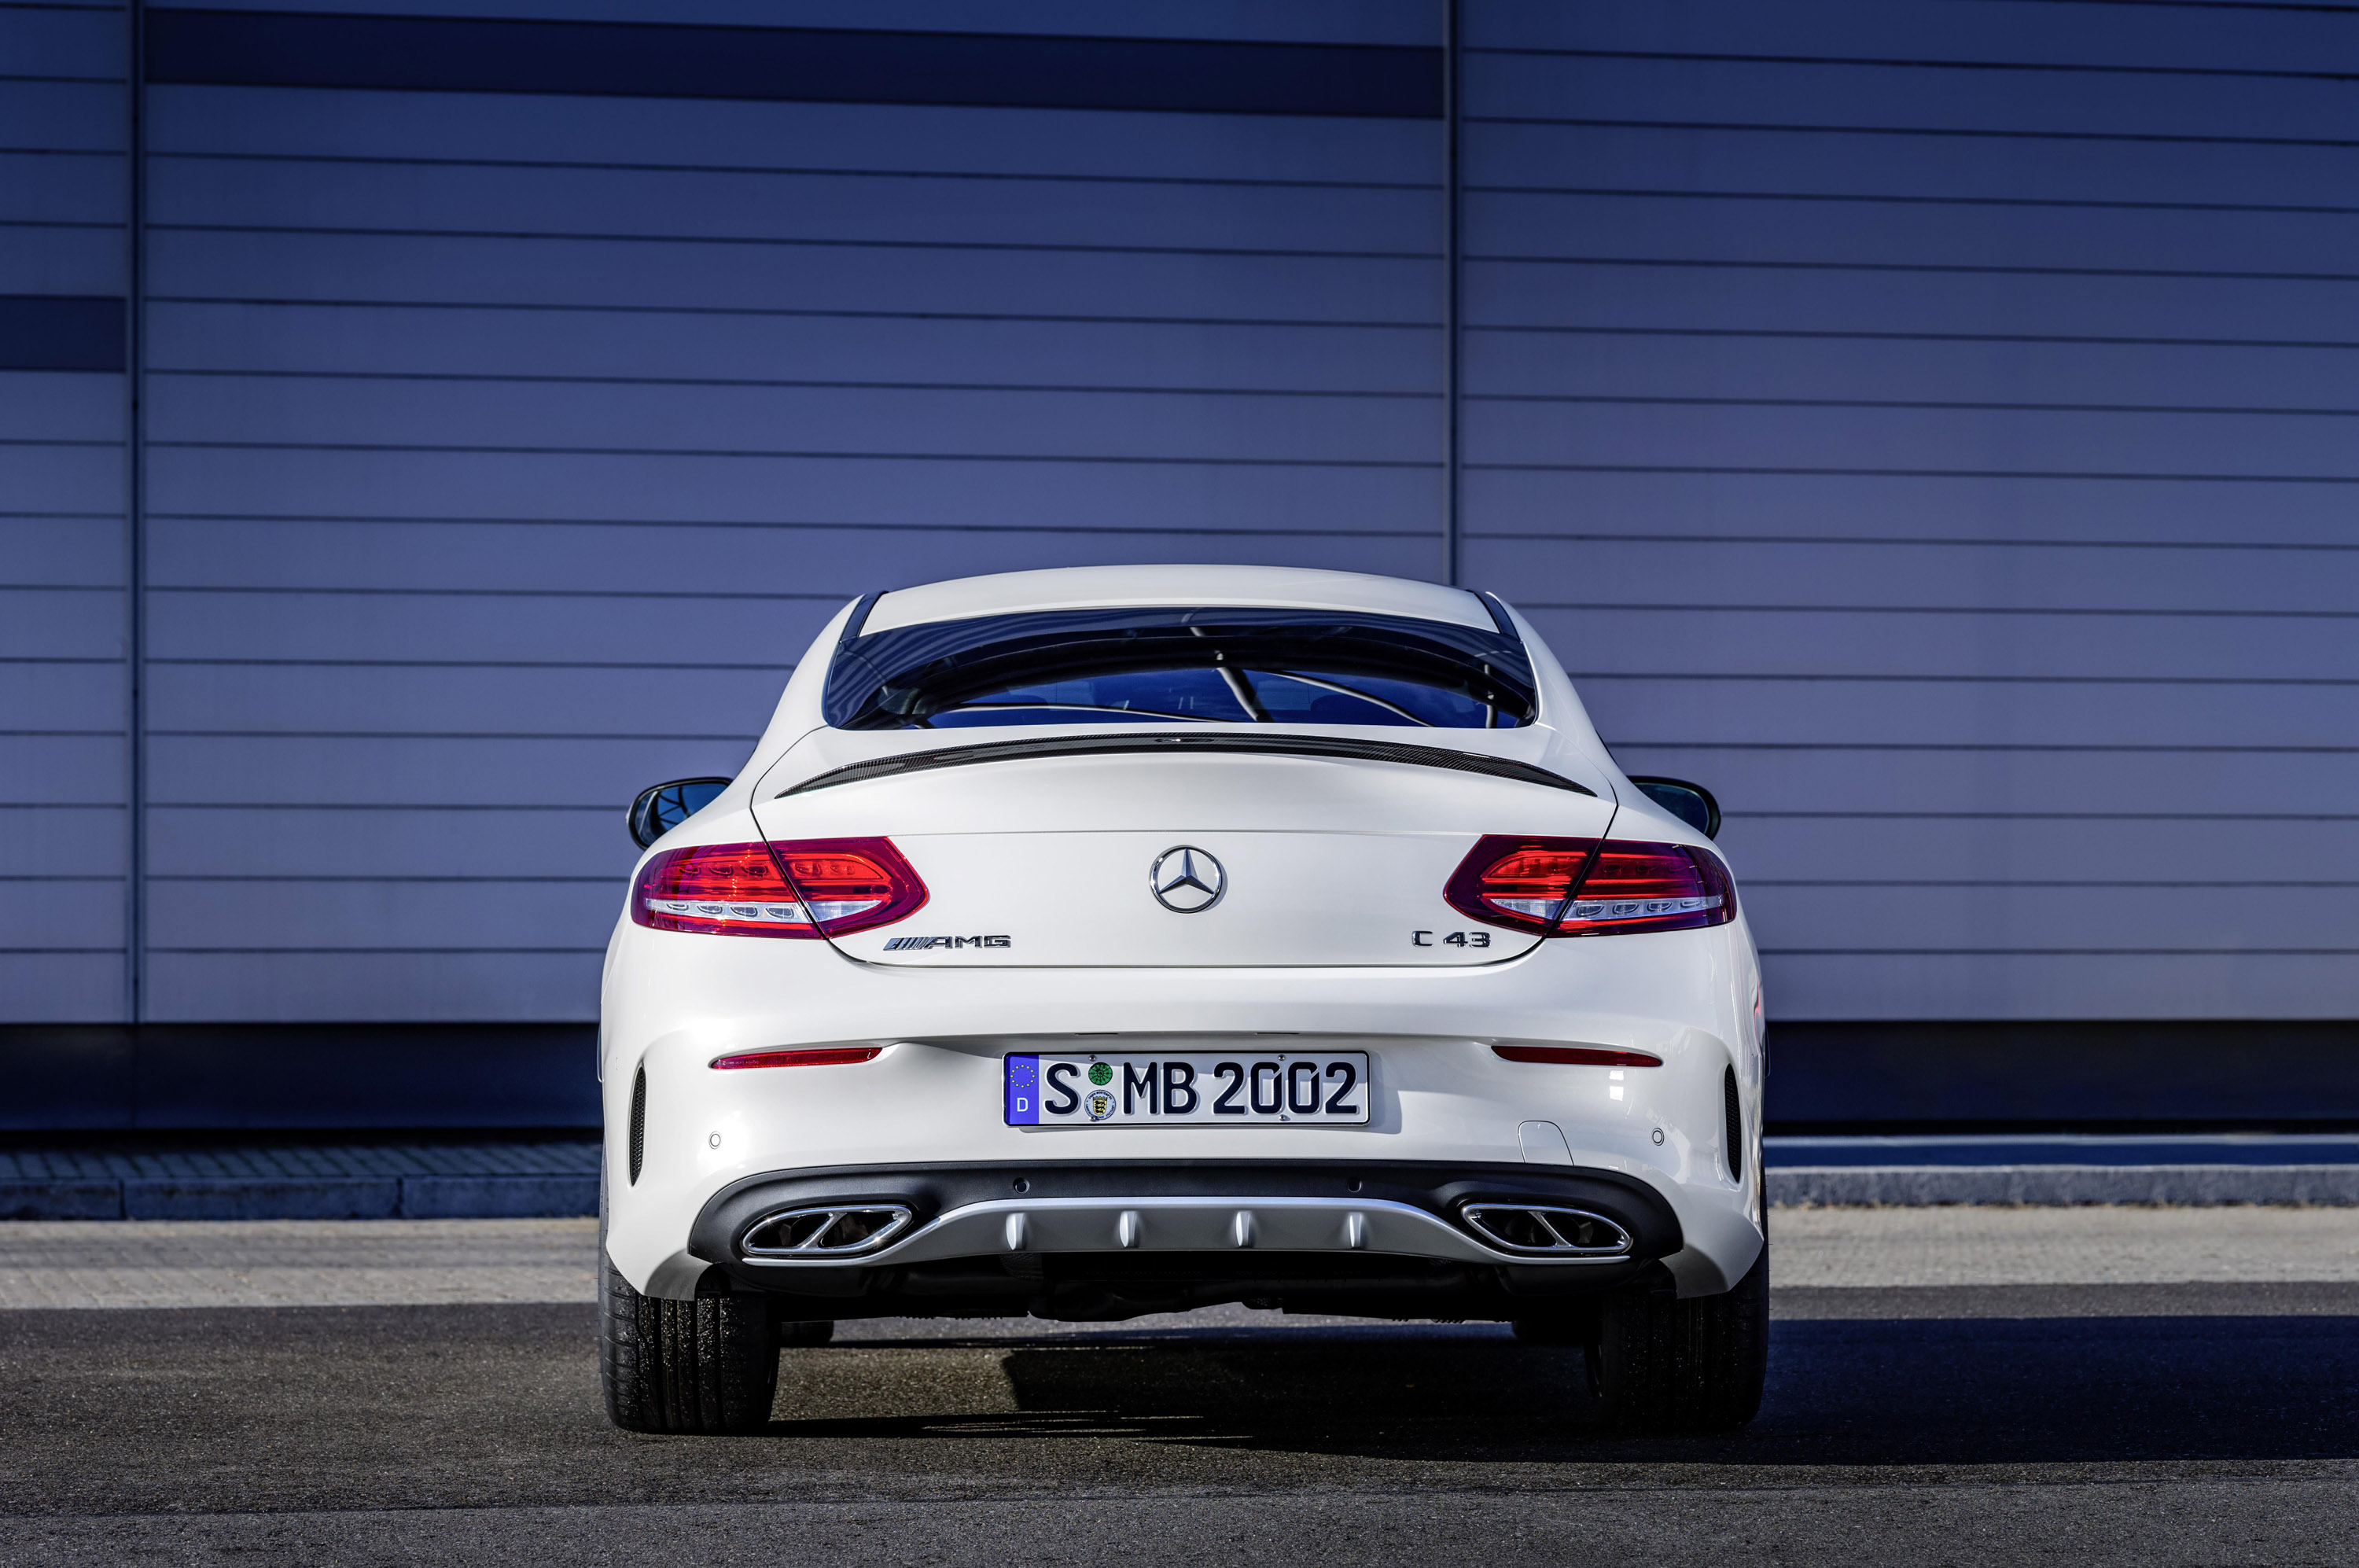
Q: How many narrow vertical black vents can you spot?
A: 2